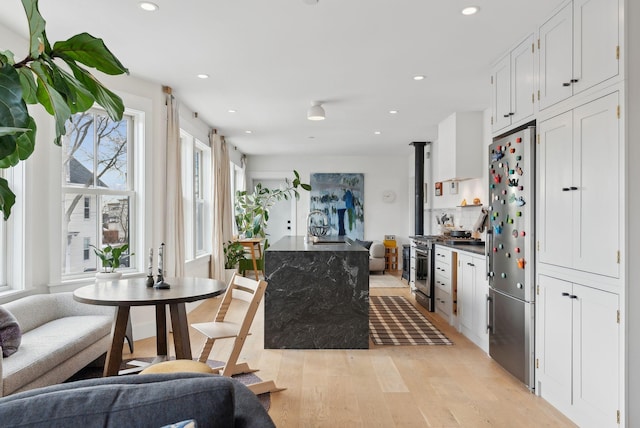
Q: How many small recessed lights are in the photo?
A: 8